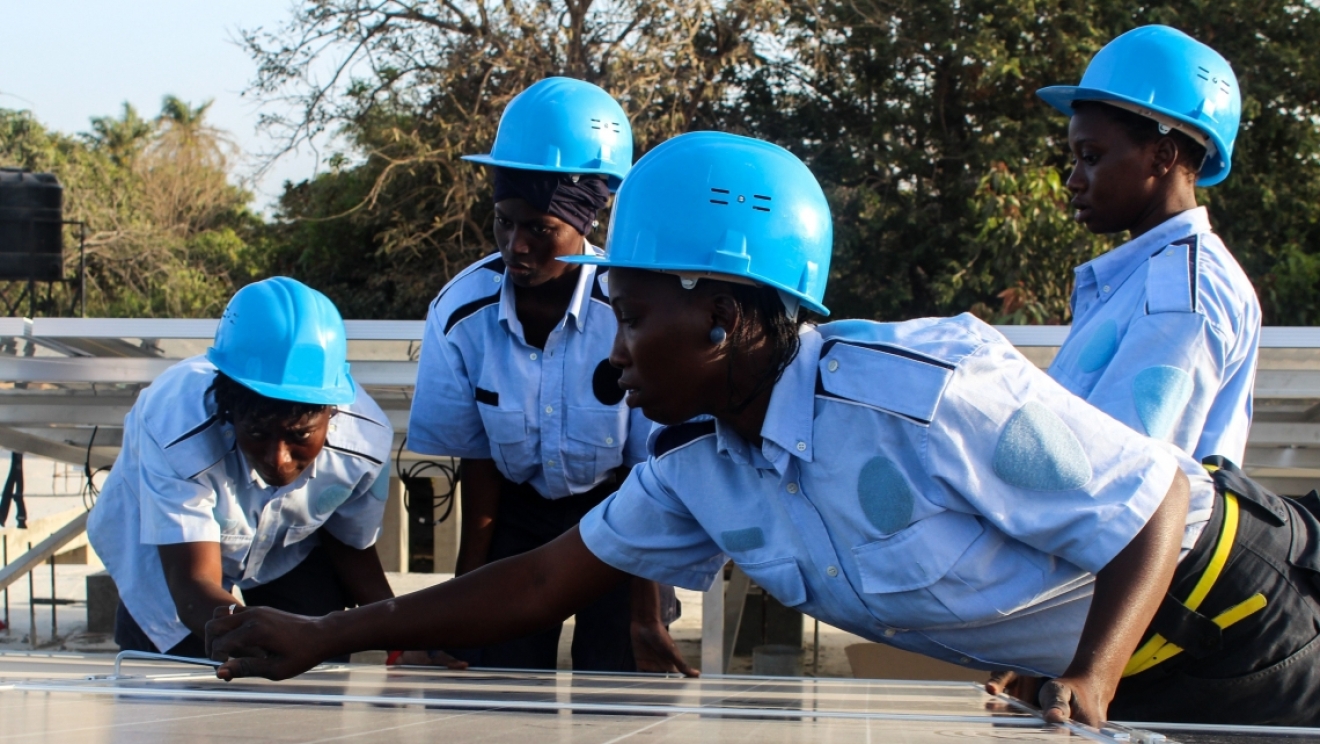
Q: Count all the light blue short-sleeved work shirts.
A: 4